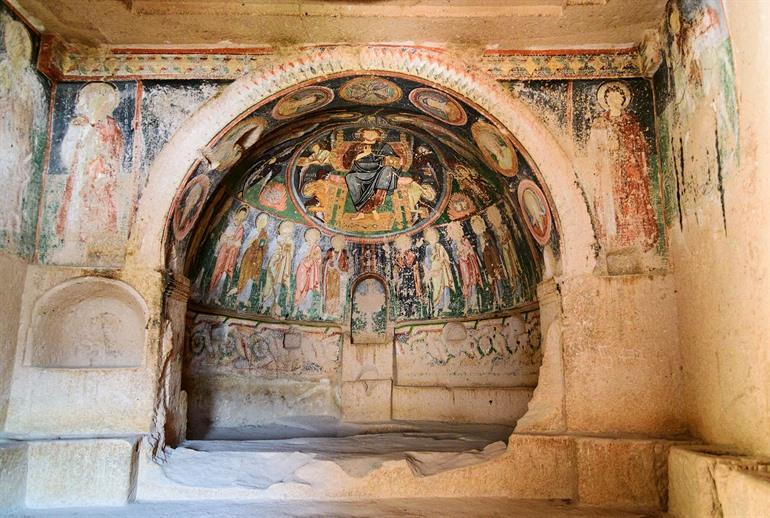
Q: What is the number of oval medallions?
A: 7